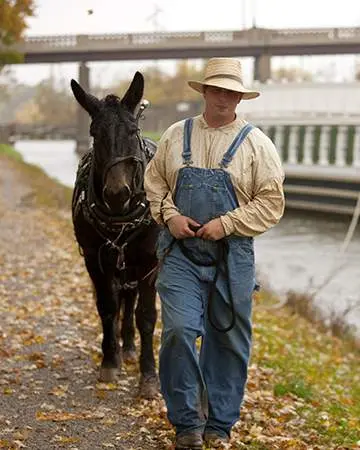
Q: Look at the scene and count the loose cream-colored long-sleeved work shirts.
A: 1